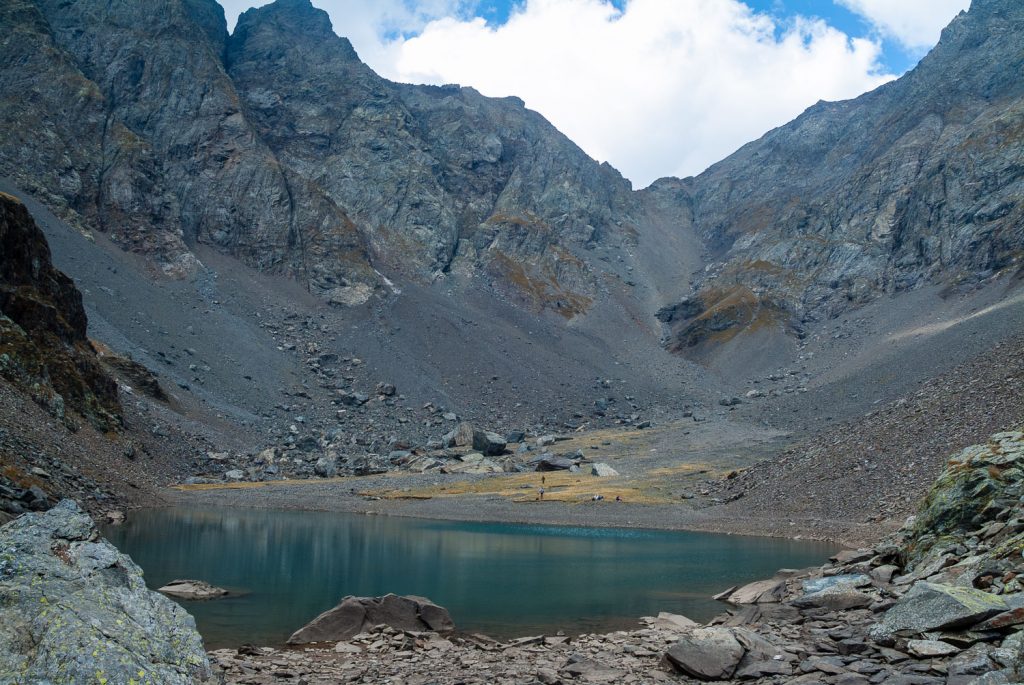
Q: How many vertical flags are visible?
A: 0